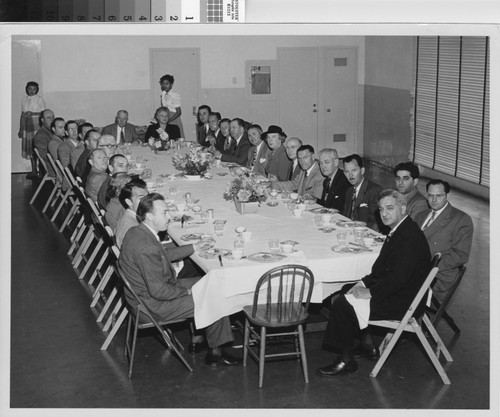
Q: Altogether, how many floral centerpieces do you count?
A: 3